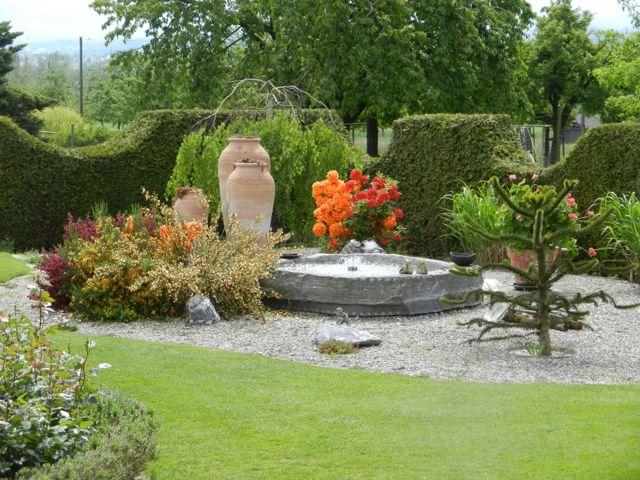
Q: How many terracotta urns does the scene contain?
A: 3